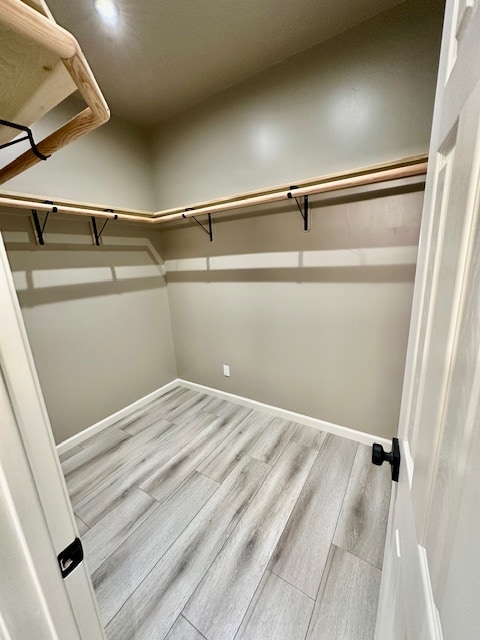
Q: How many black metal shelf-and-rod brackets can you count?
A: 5